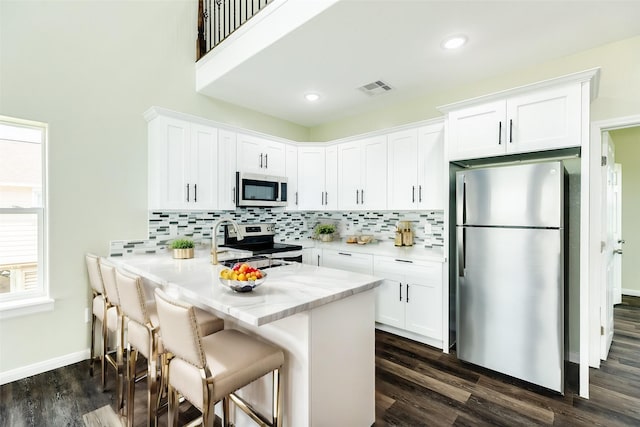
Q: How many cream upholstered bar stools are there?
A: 4